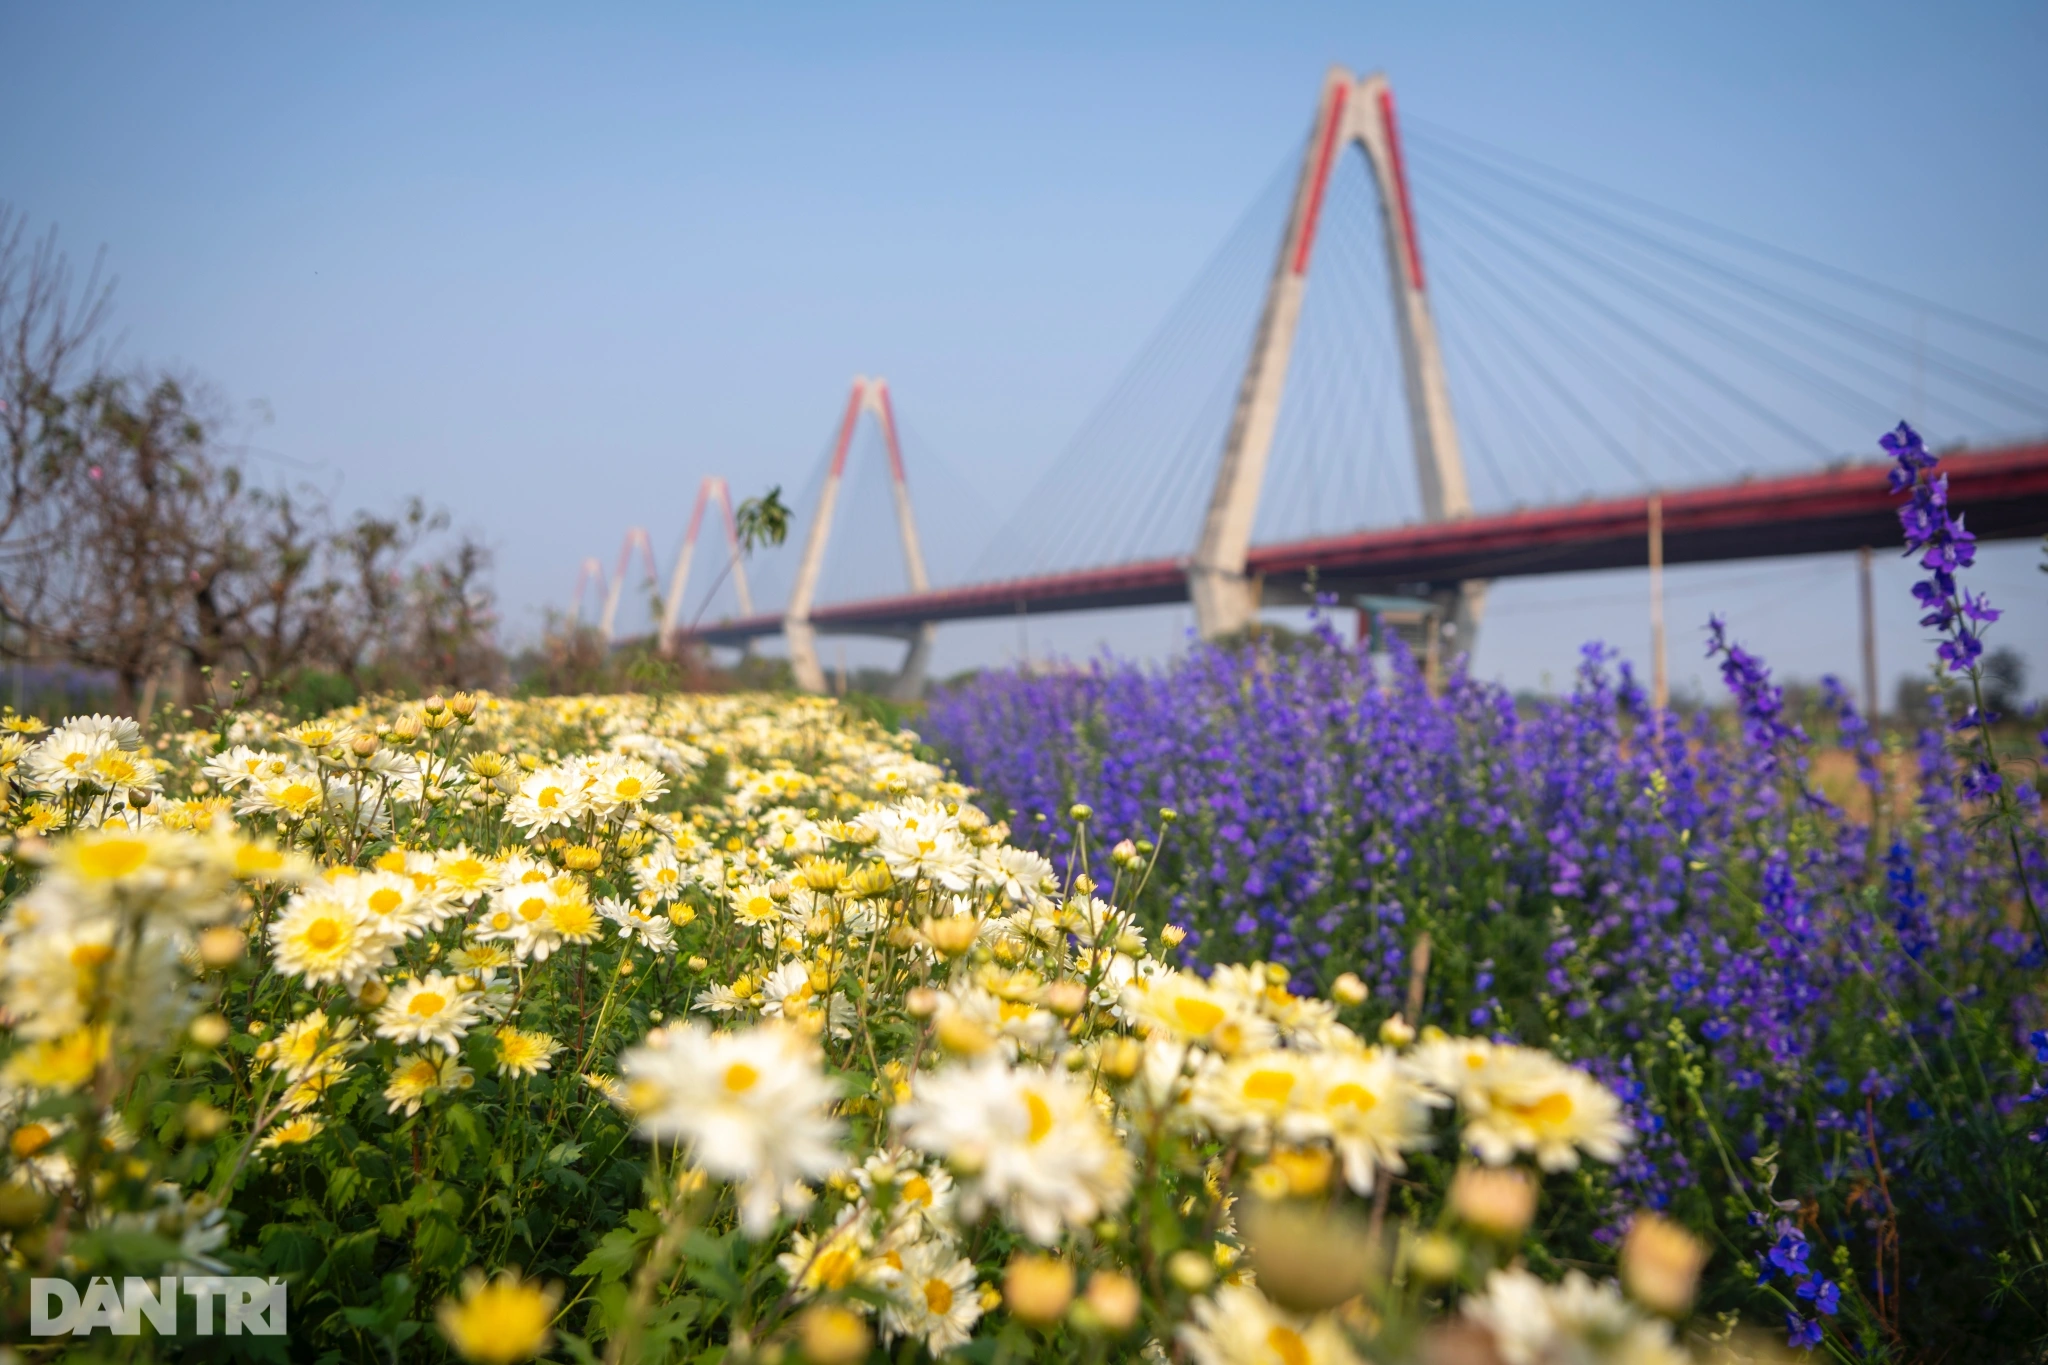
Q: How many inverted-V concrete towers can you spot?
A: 5